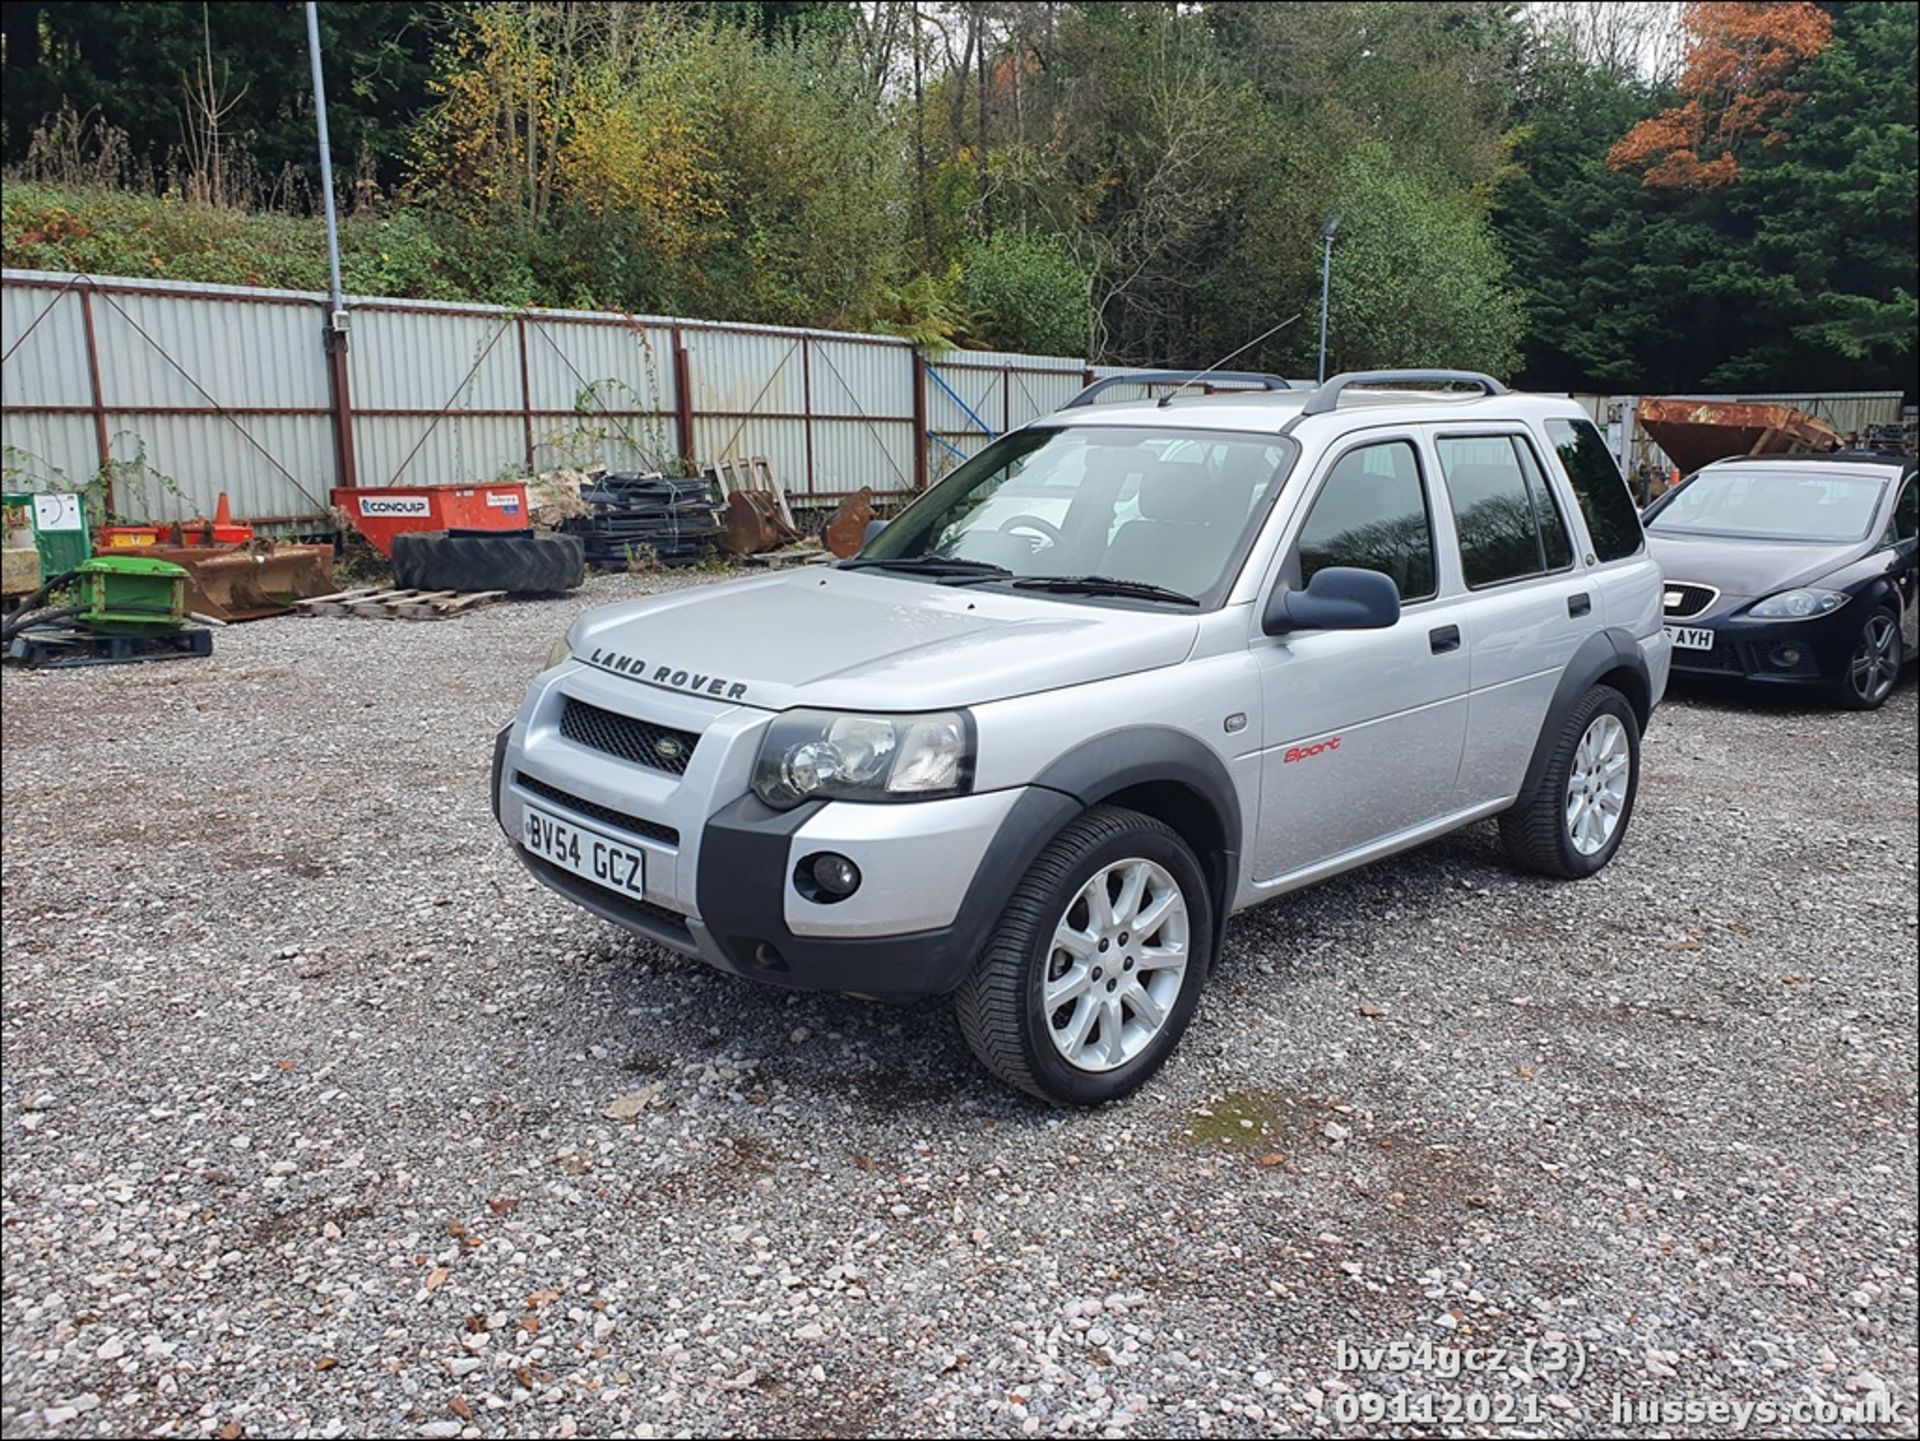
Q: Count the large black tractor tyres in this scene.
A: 1